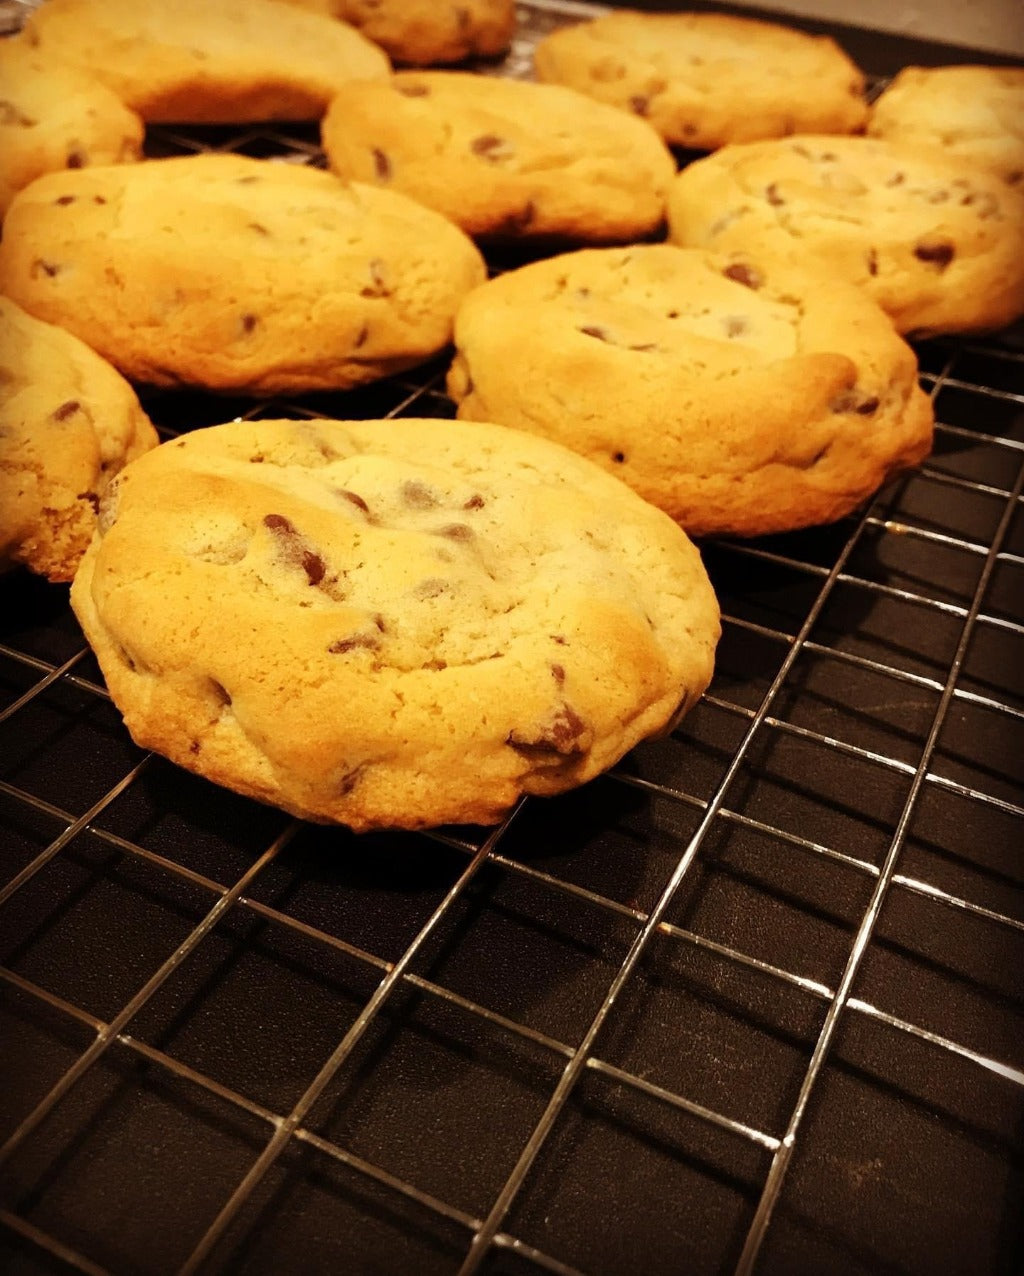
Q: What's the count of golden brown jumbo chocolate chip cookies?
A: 11